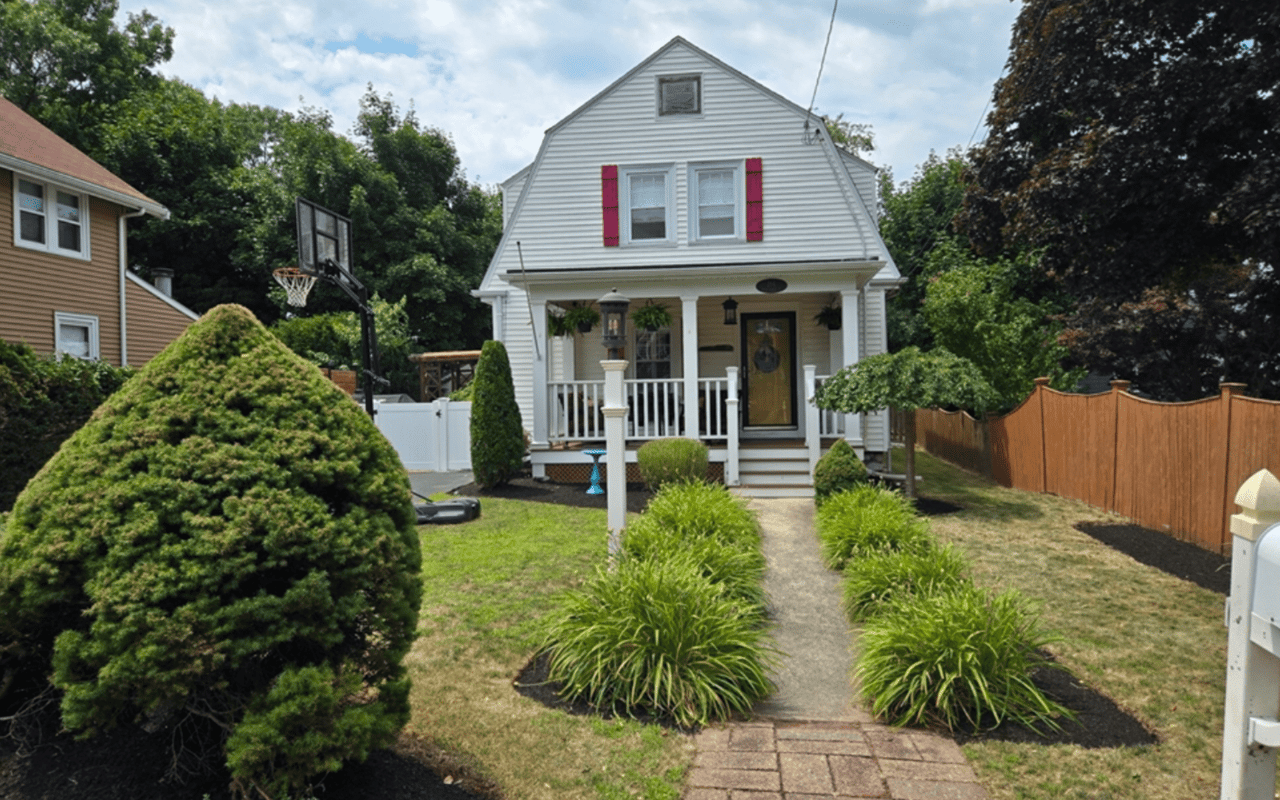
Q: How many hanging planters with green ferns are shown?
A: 4